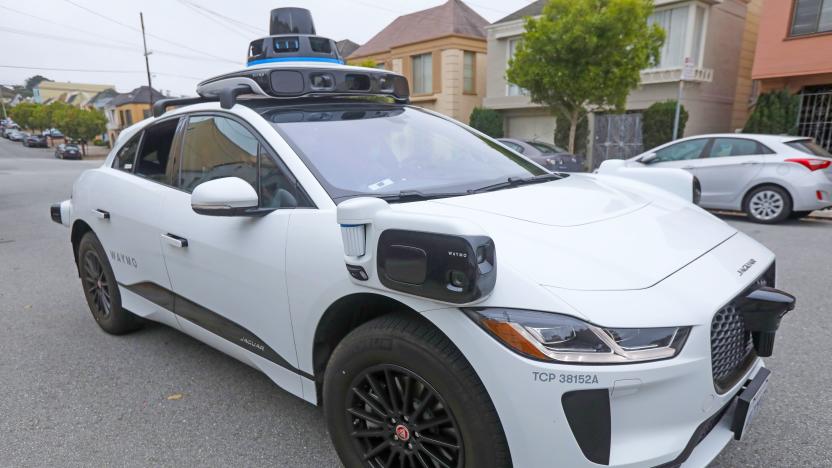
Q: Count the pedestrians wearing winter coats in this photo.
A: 0